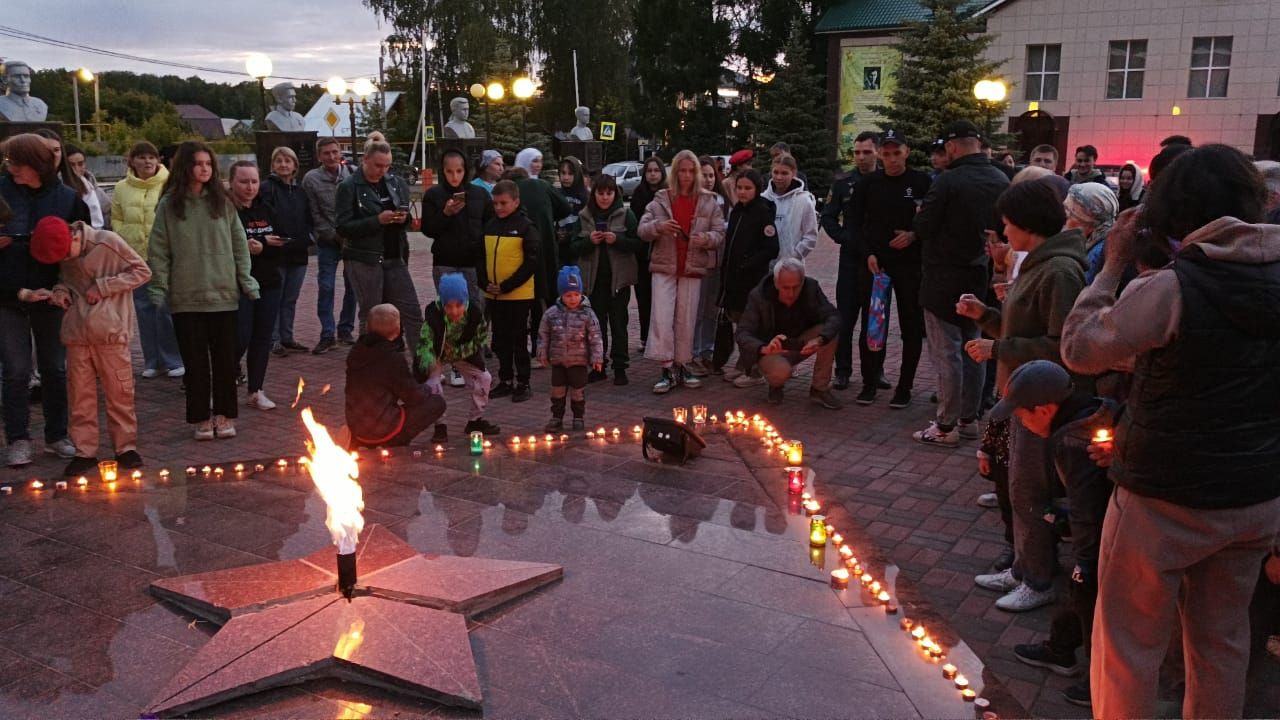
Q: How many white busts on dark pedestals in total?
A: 4